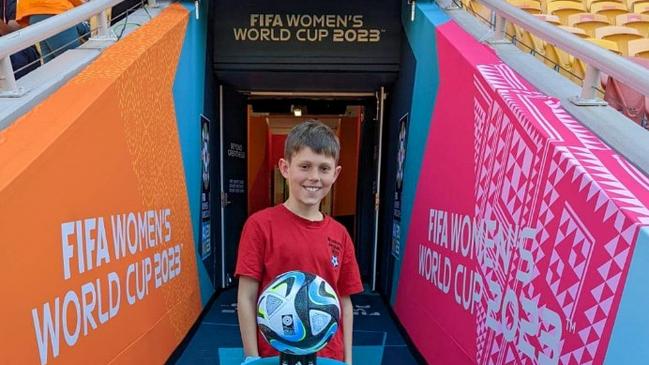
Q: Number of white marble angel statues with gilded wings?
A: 0